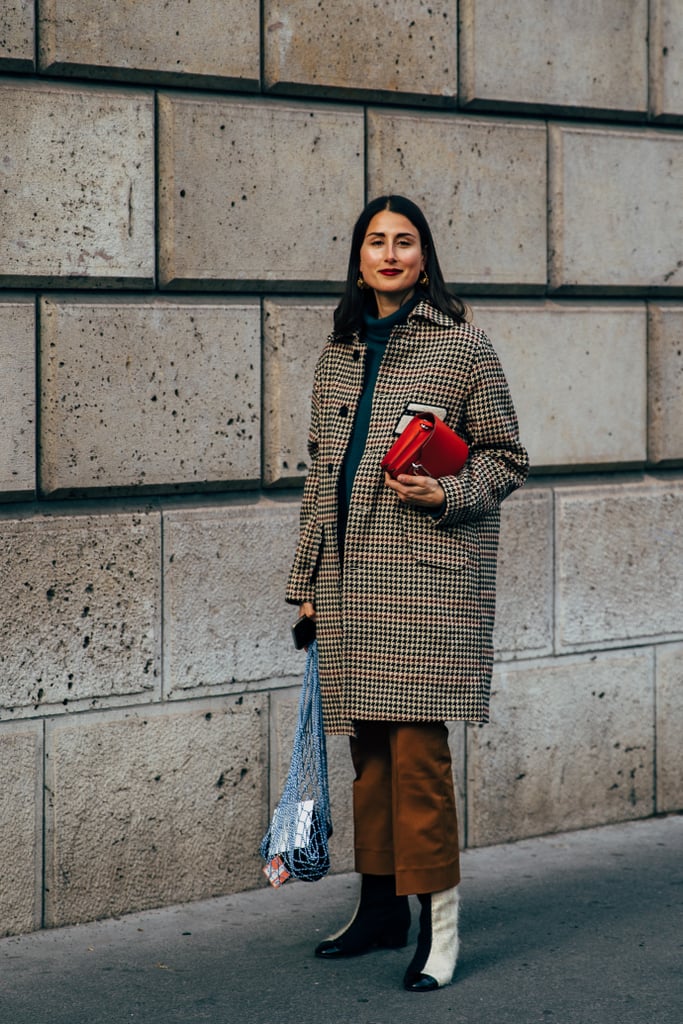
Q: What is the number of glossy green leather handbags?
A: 0